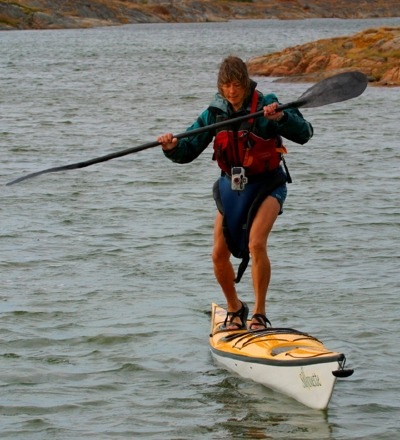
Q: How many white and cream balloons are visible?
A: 0